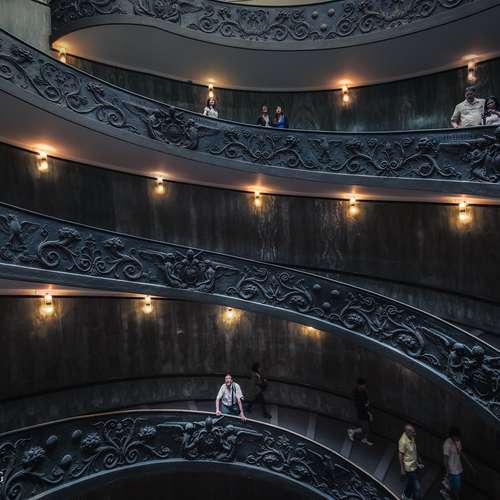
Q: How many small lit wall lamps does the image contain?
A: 13